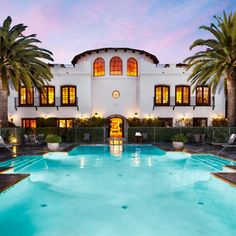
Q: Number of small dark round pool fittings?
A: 6